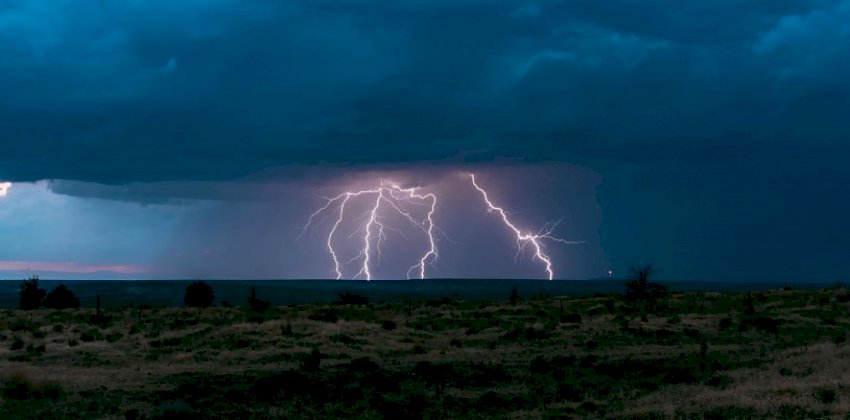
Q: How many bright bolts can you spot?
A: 4